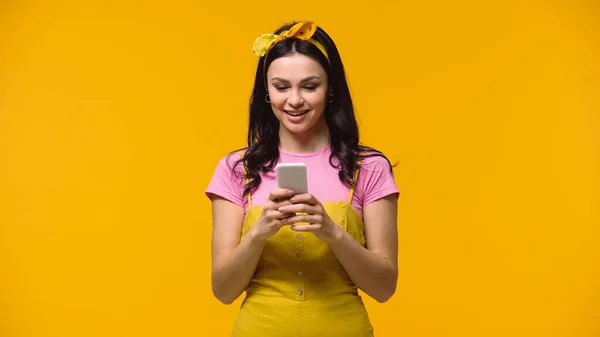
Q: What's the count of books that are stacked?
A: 0